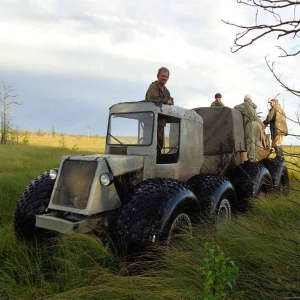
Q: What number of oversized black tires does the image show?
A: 5